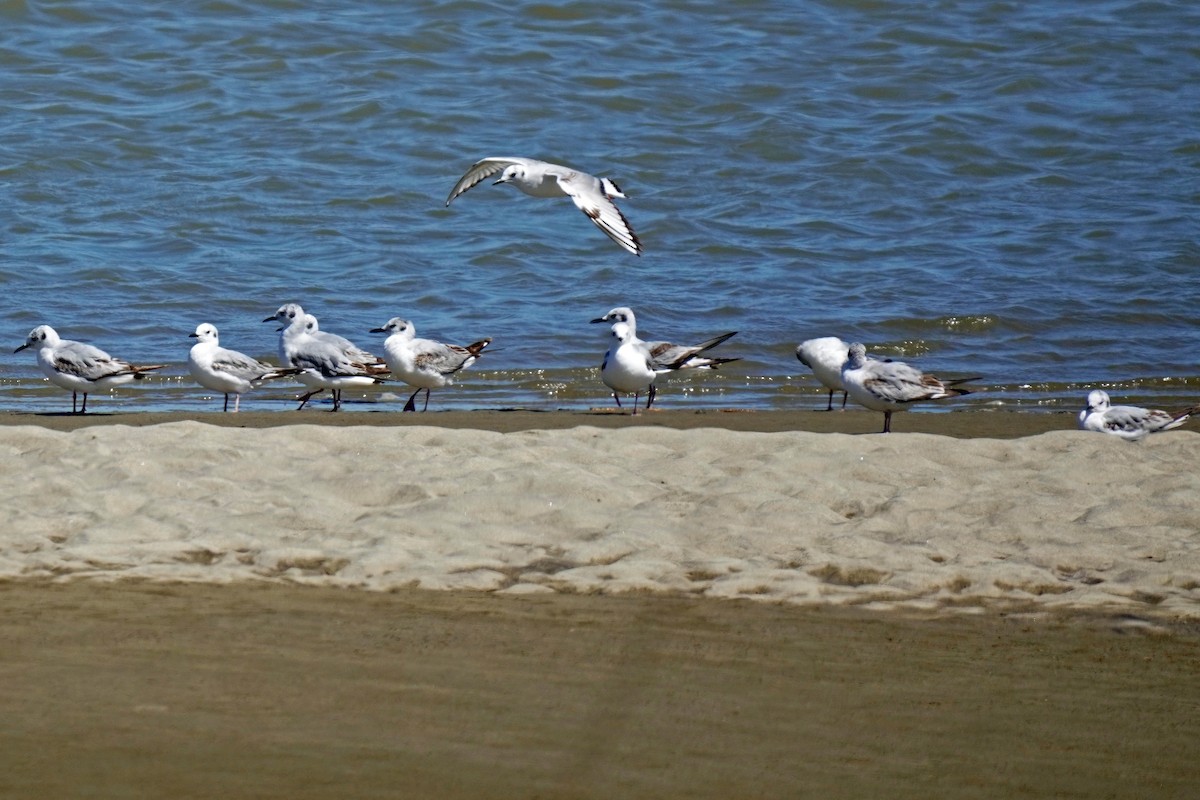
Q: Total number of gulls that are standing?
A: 9